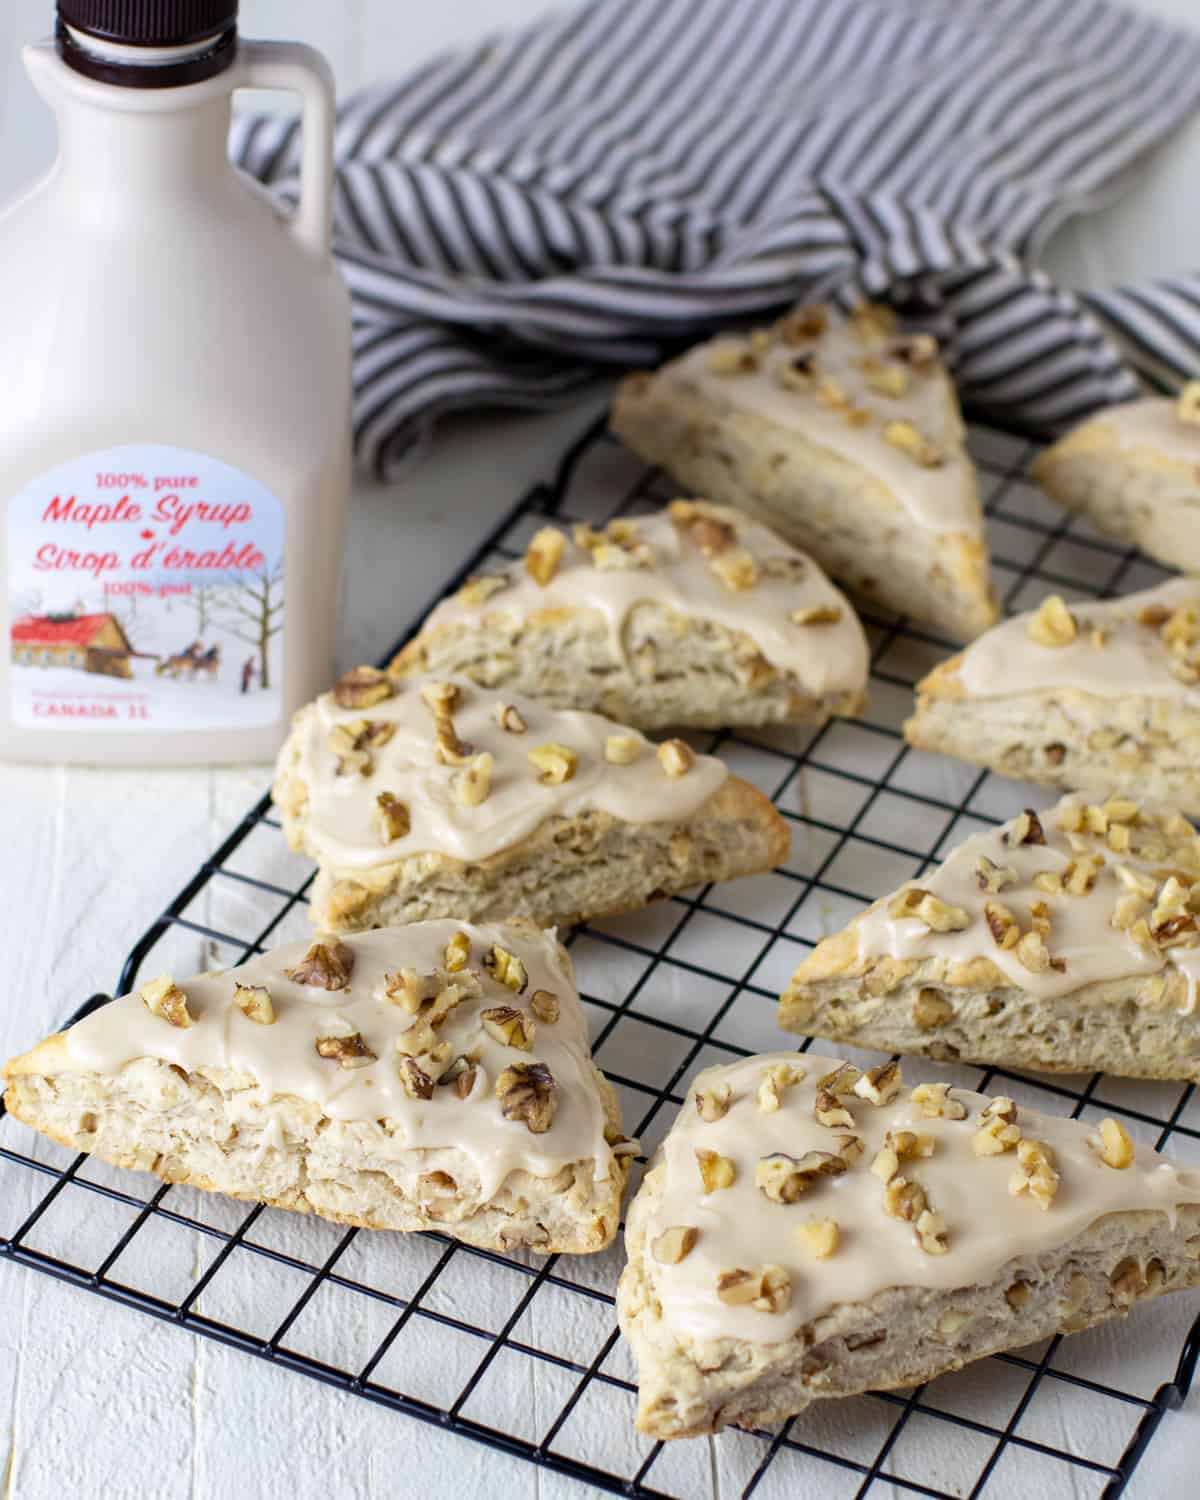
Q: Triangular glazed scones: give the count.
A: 8